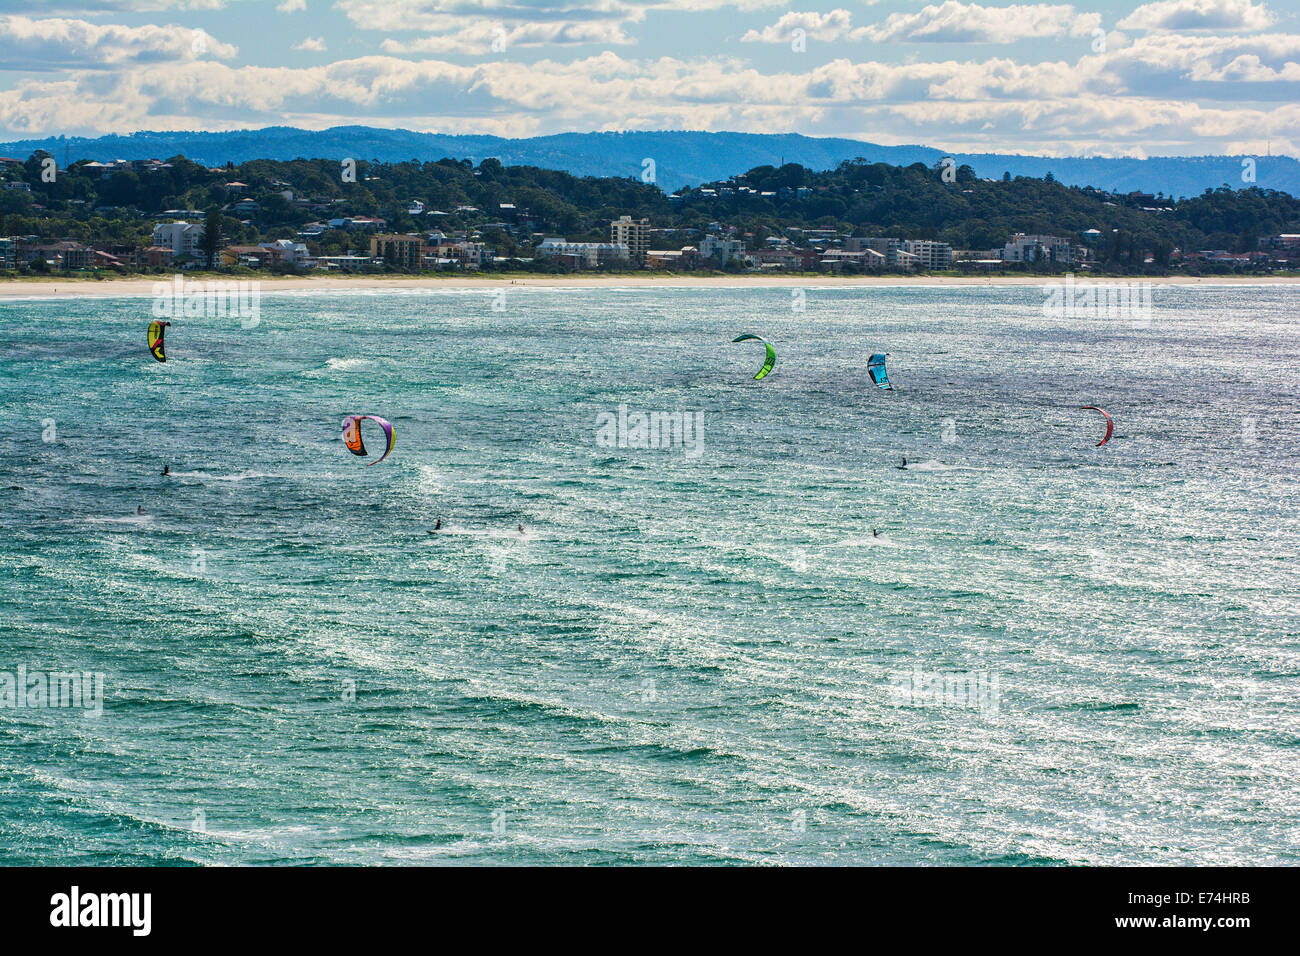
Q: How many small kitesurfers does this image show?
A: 6